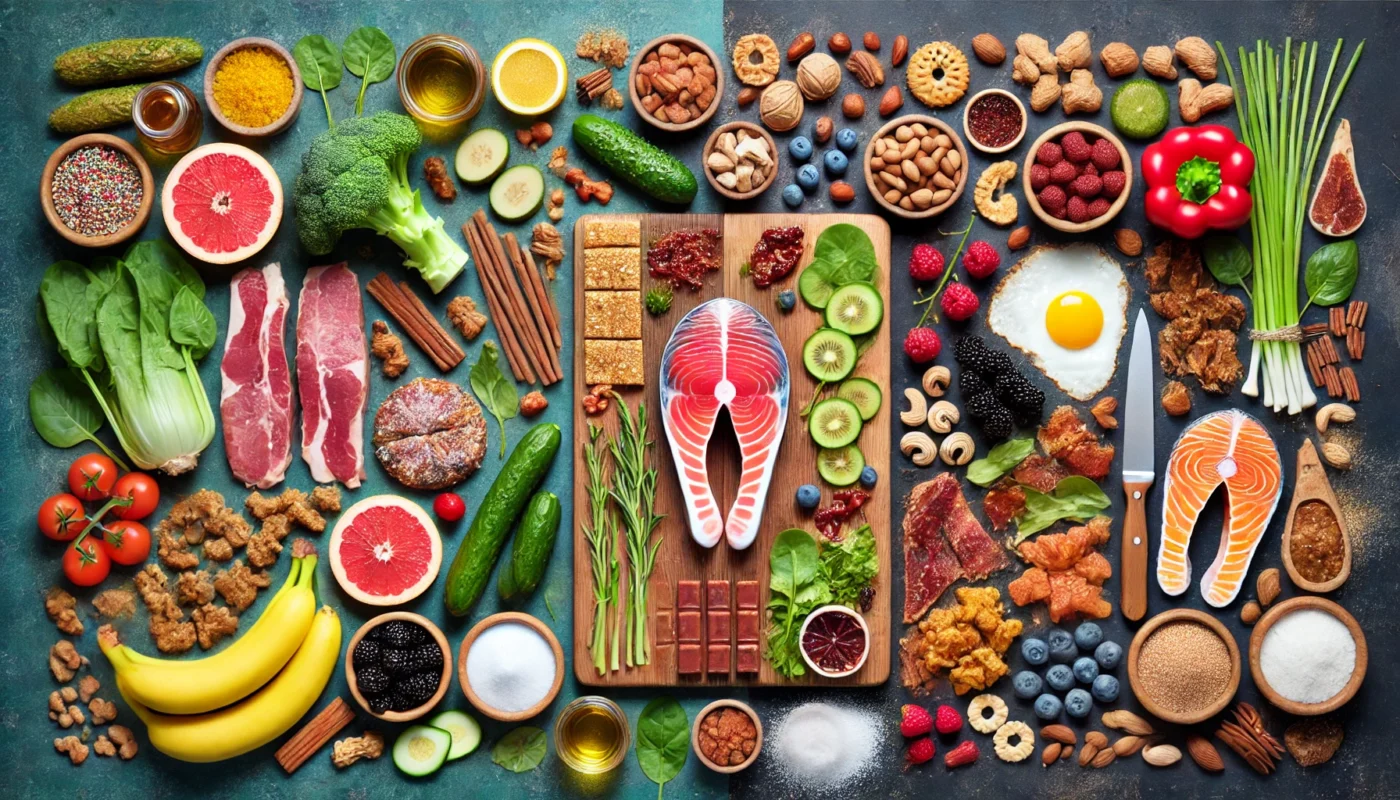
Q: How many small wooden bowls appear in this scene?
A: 12